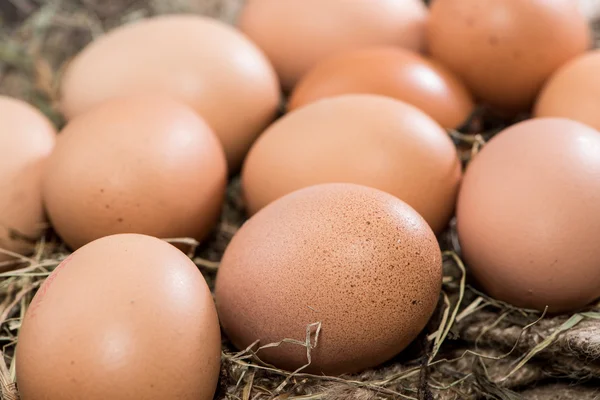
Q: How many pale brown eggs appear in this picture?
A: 11